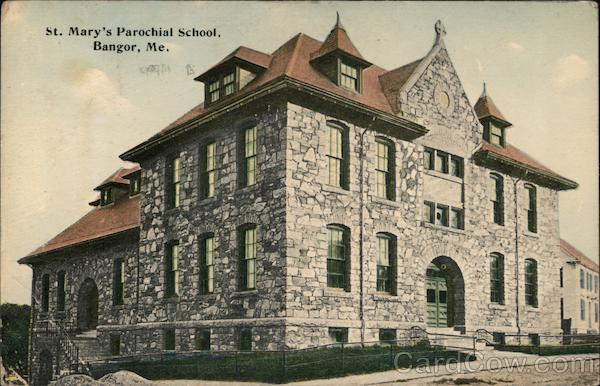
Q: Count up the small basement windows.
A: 8